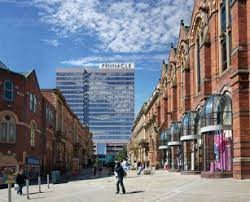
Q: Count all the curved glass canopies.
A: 4